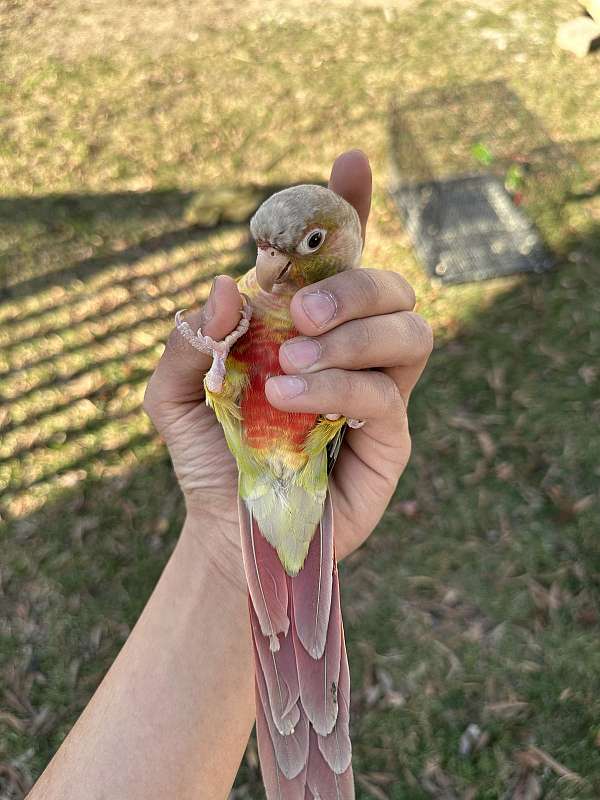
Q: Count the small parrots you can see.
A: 1